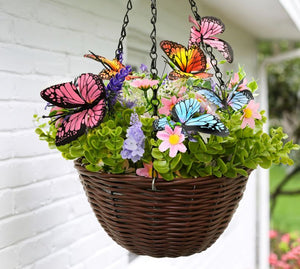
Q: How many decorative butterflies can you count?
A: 6